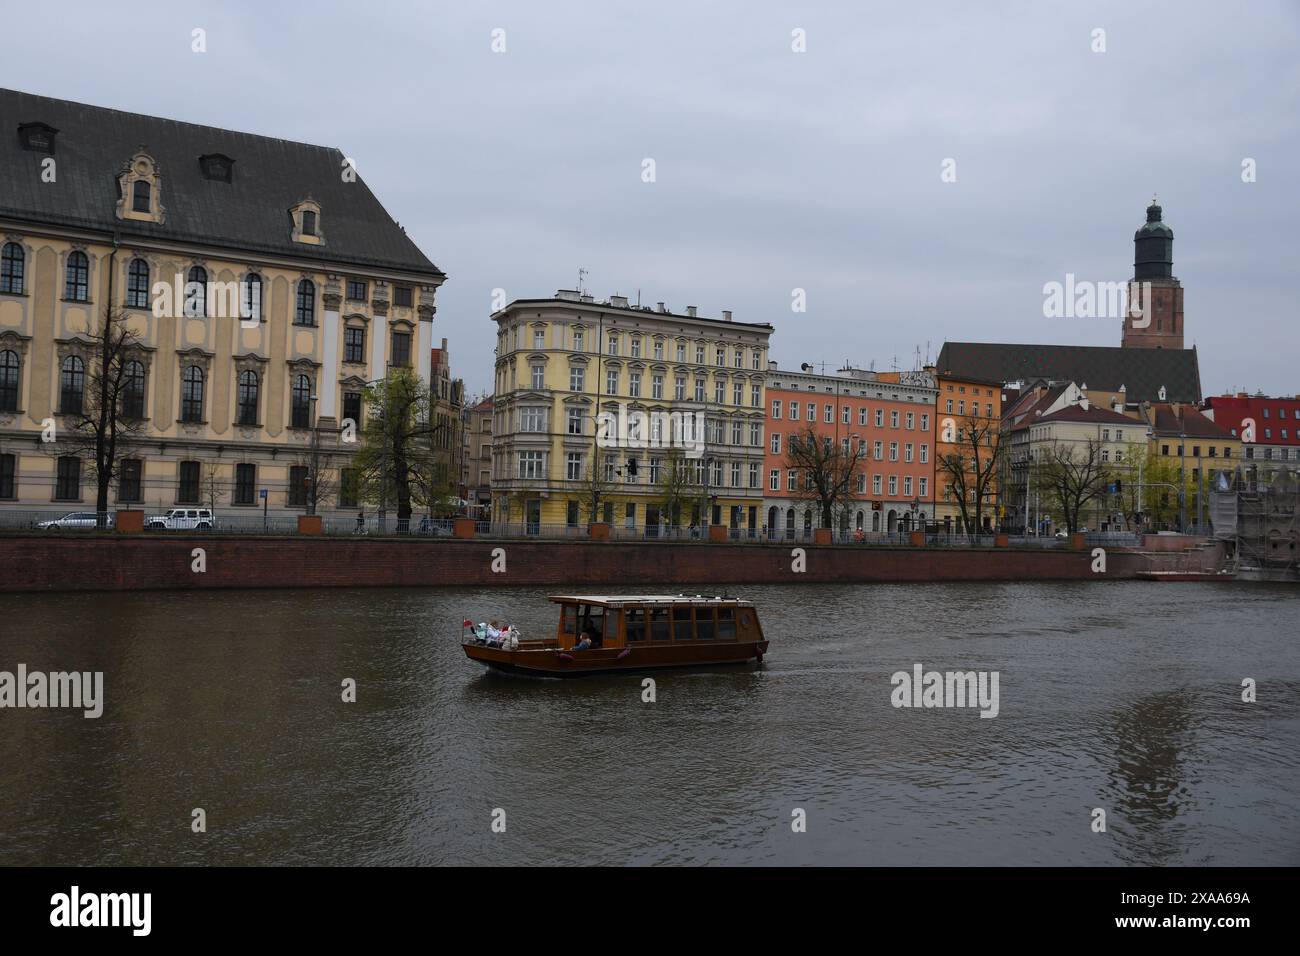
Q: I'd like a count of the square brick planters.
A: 9